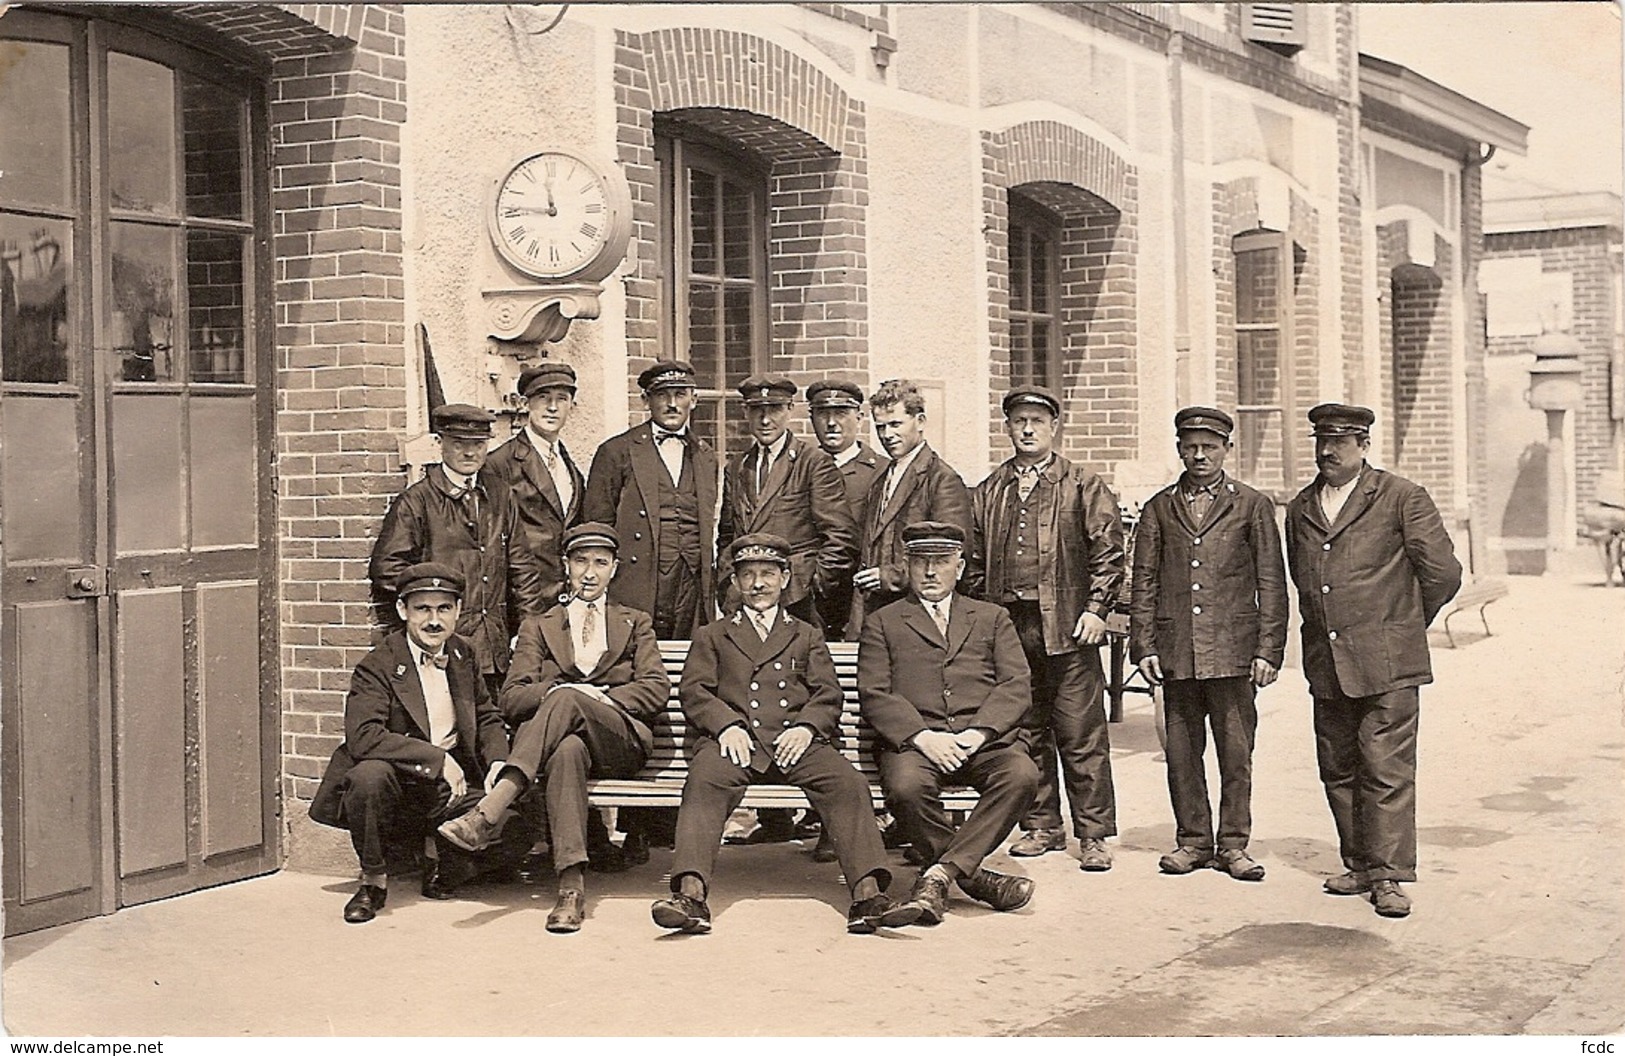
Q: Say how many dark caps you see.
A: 12